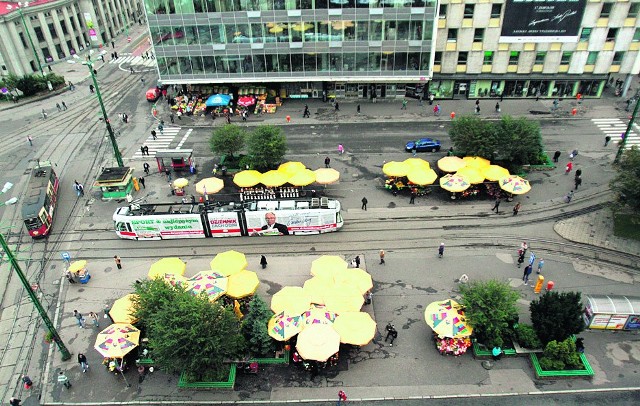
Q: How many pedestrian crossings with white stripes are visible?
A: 3